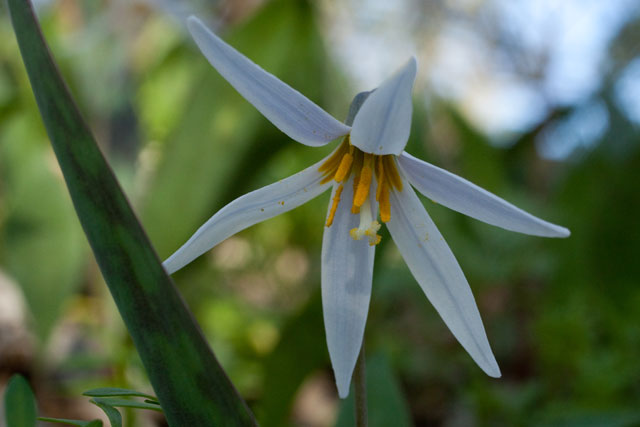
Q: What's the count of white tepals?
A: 6